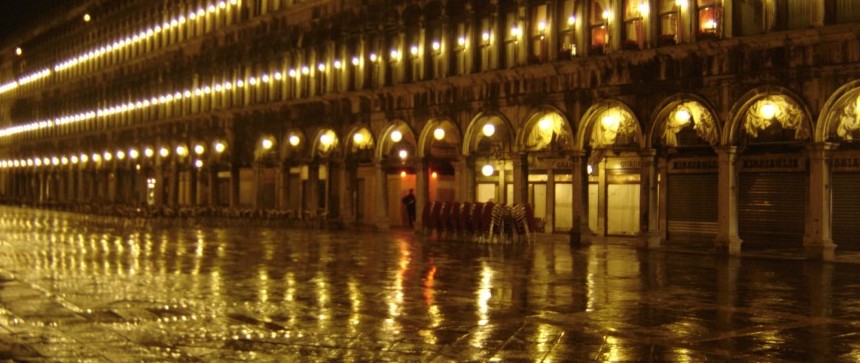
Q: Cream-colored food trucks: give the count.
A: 0